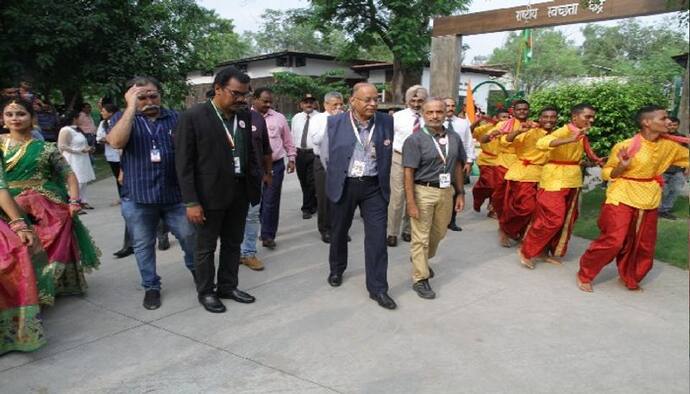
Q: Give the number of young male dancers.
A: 5